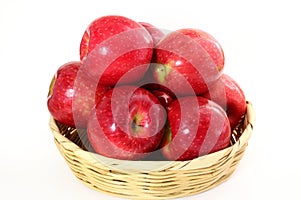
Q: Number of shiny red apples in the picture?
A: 8